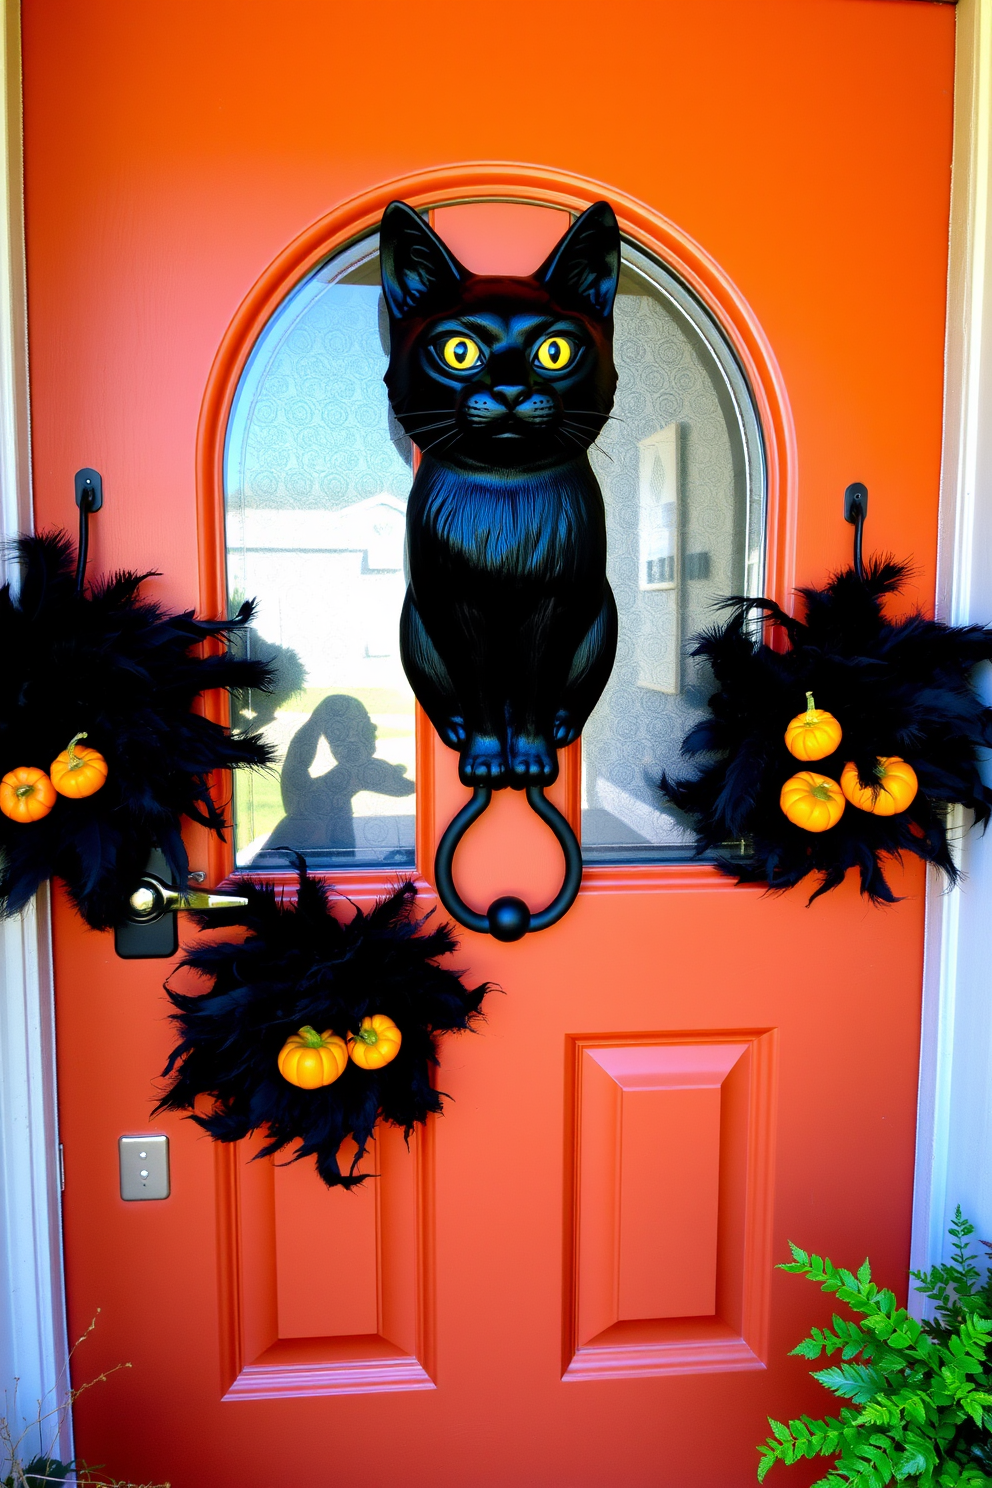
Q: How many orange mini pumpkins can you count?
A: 7